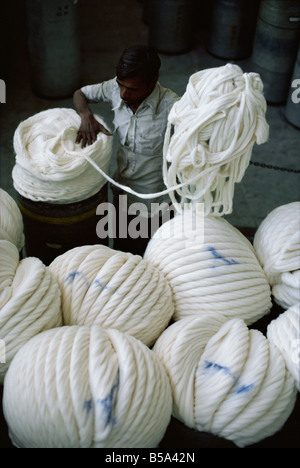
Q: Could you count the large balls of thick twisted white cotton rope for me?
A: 8